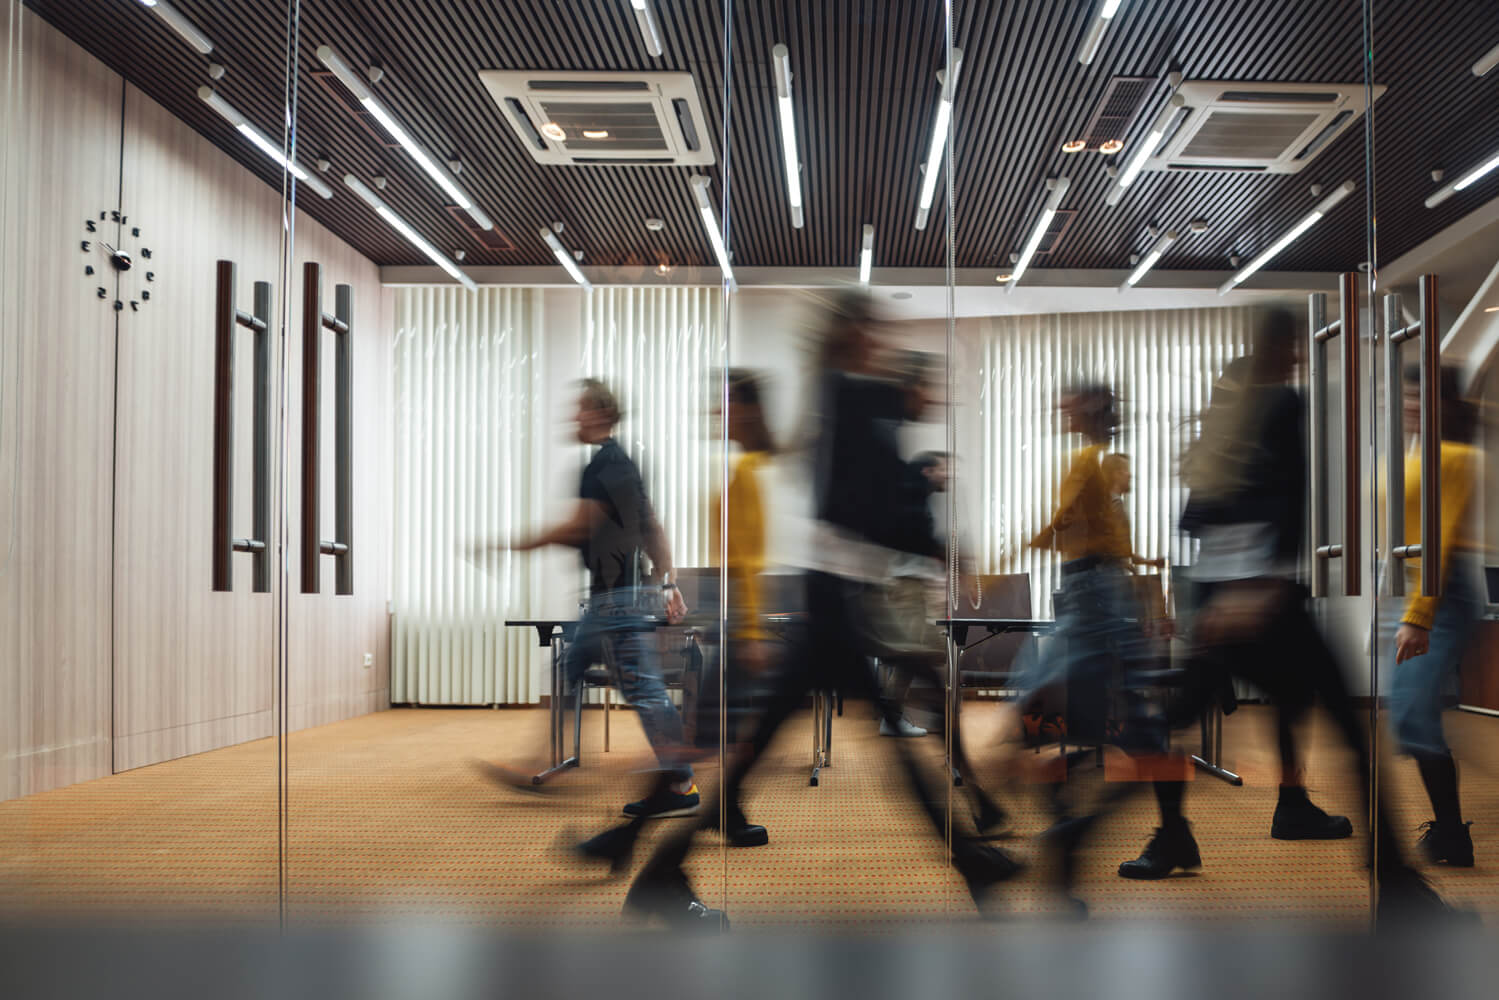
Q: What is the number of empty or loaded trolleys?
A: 0